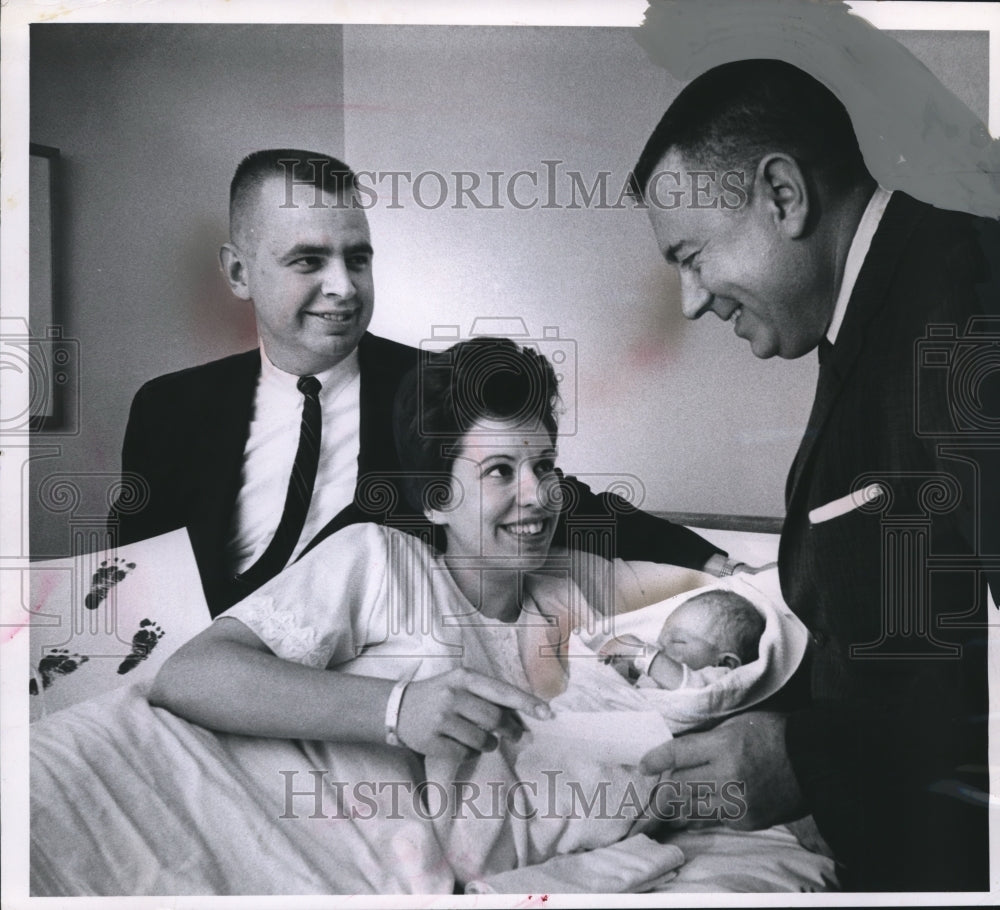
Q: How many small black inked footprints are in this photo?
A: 3